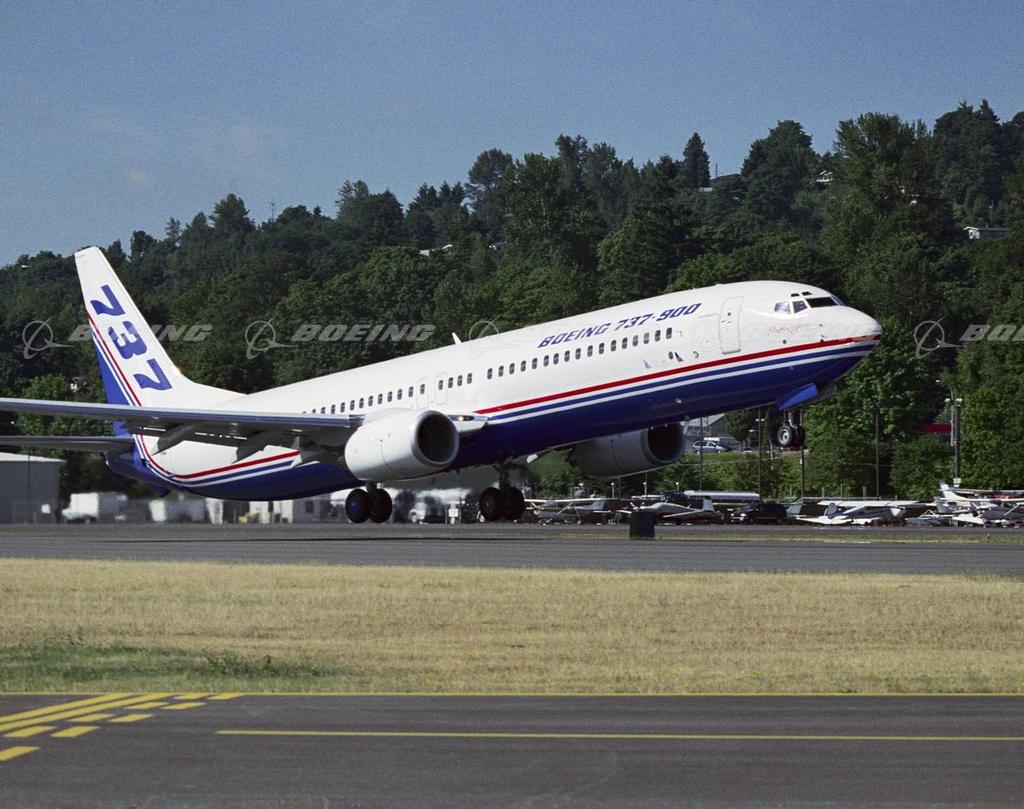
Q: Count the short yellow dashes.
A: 9